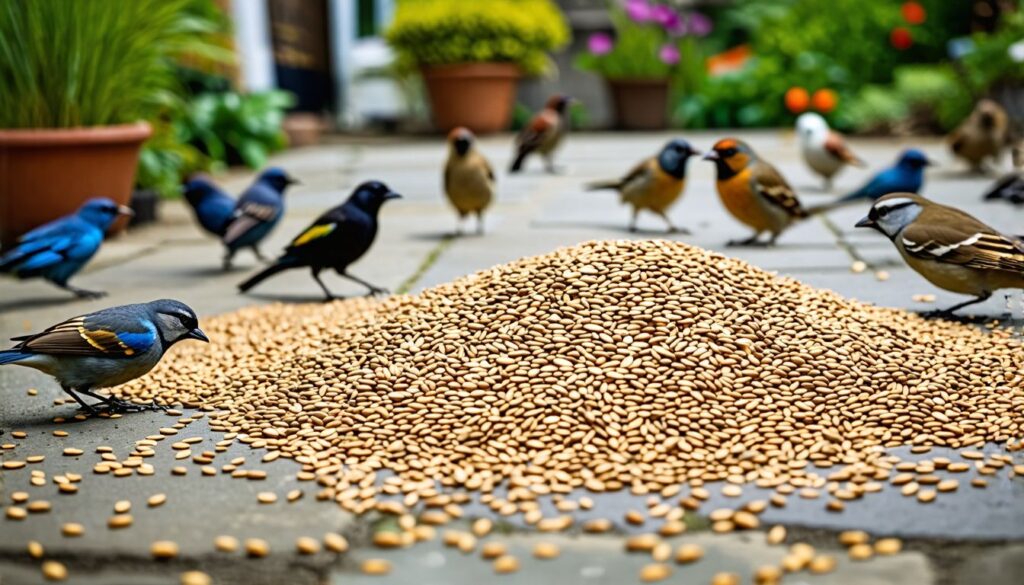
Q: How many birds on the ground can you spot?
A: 14